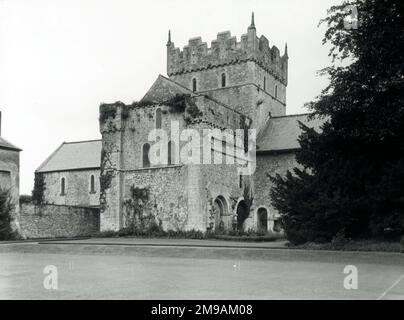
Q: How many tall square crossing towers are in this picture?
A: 1